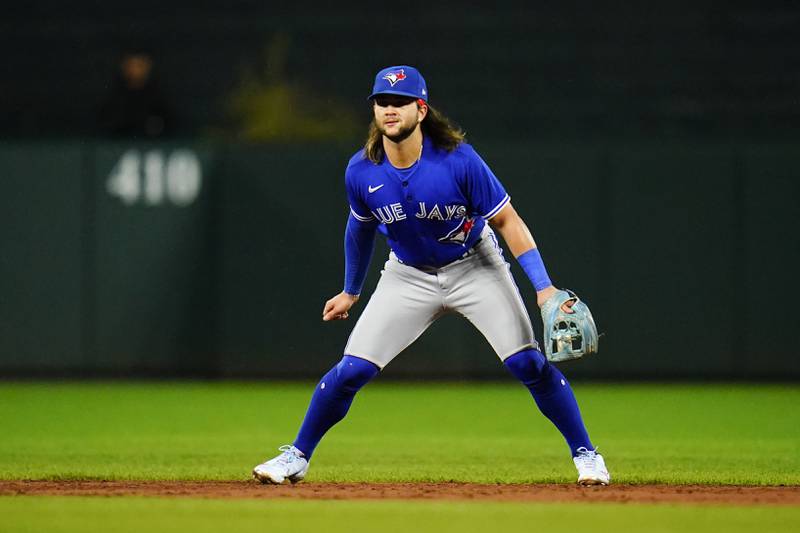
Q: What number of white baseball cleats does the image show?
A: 2